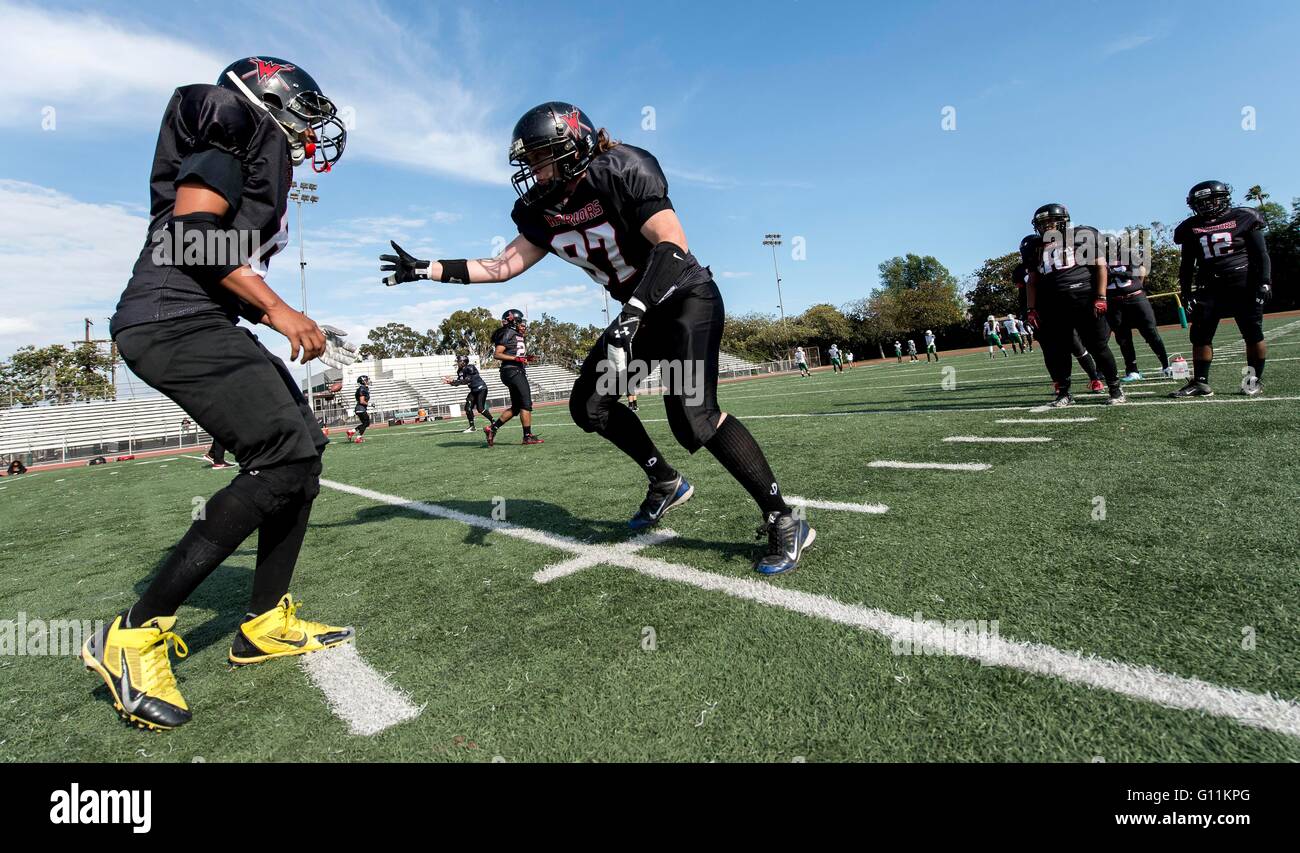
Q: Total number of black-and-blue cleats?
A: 2